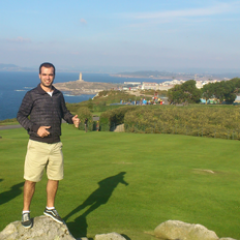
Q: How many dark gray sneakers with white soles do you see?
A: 2